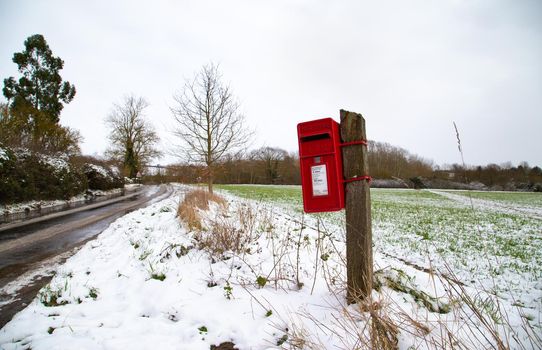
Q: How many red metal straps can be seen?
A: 2